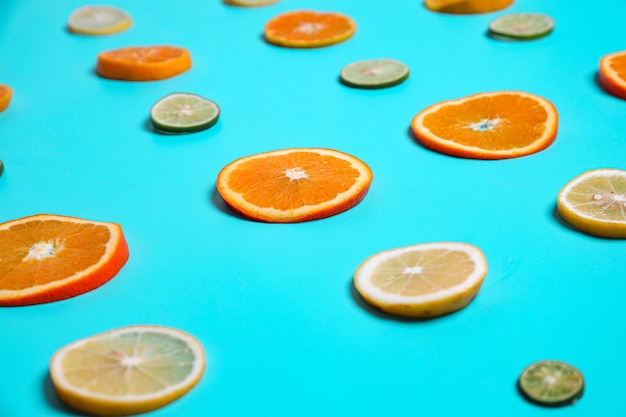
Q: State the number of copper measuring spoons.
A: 0